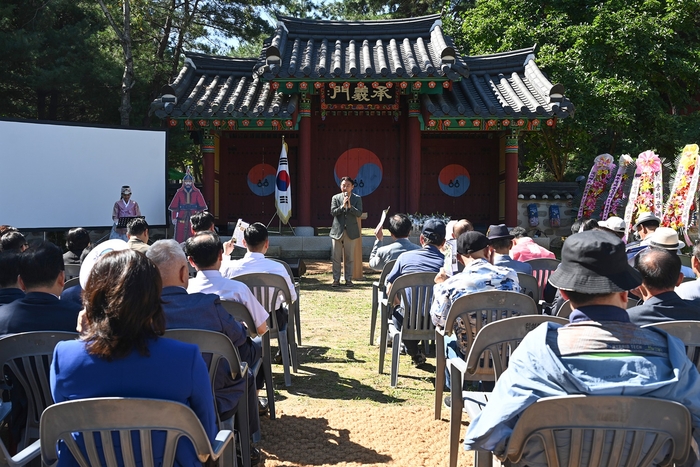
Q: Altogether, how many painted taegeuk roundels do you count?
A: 3